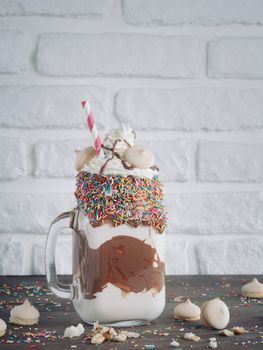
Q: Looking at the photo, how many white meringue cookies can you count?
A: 7